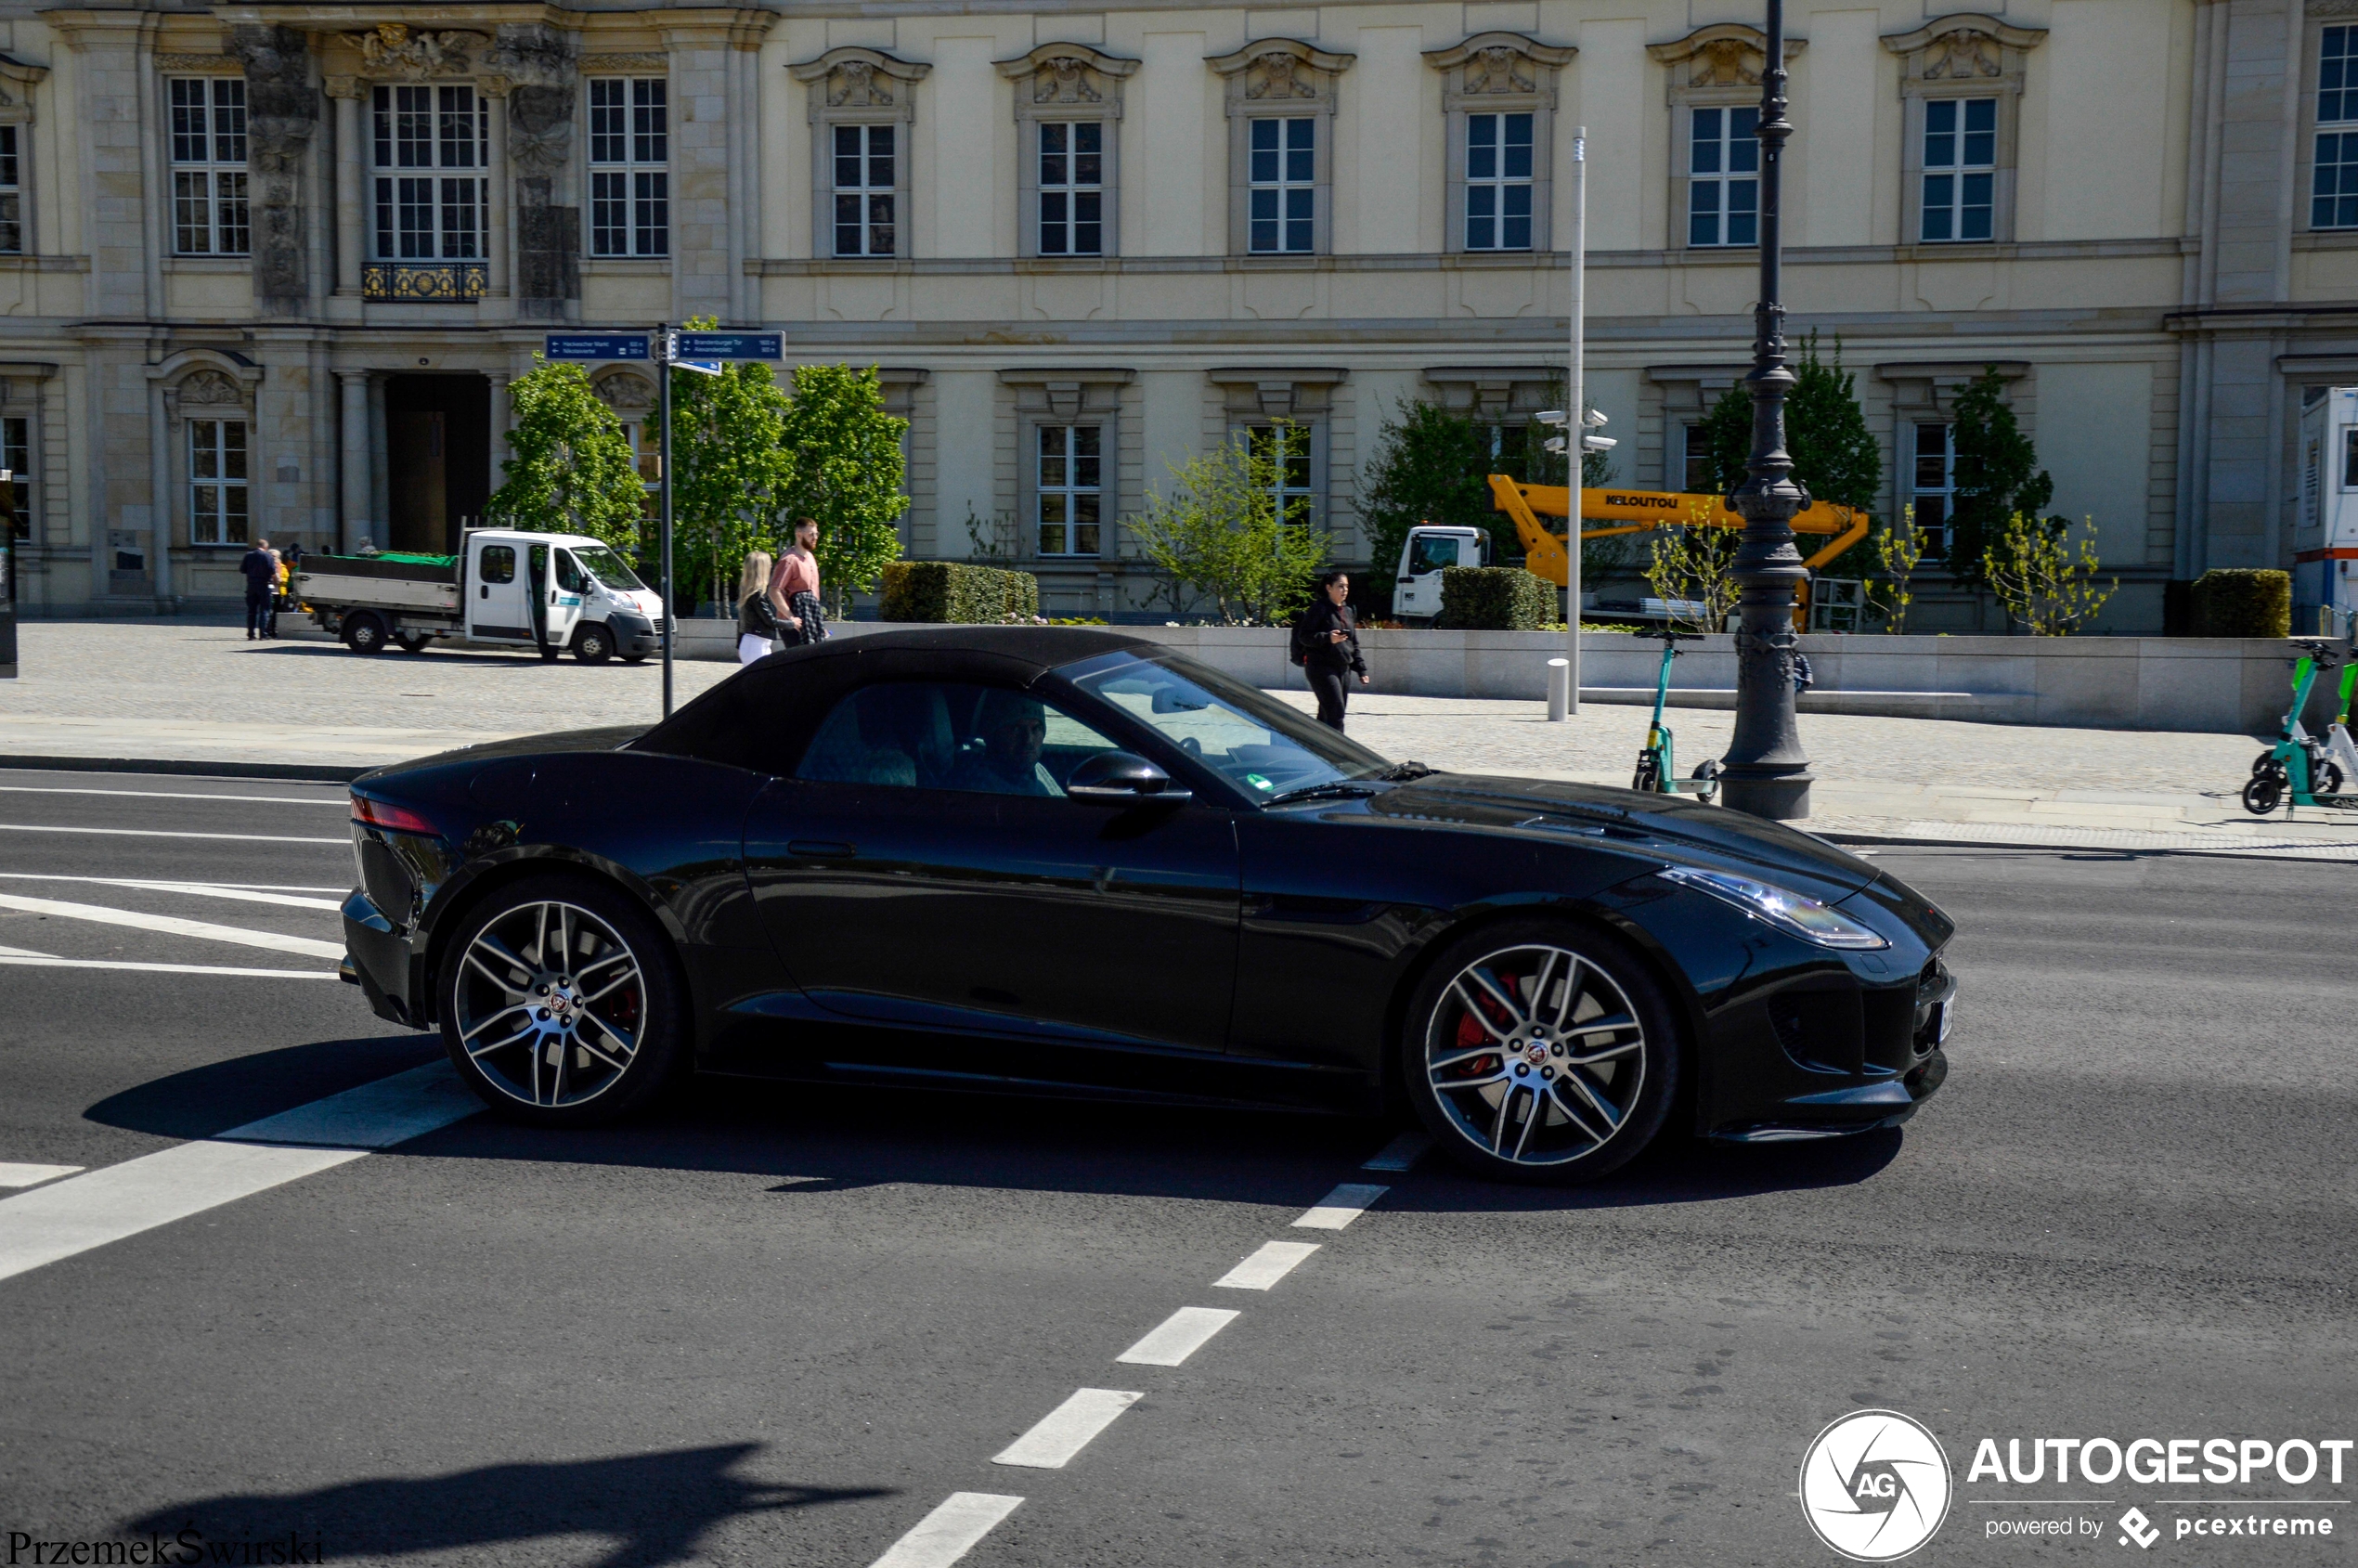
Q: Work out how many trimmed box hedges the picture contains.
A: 3